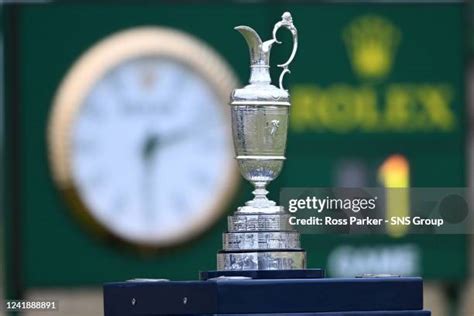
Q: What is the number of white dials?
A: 1